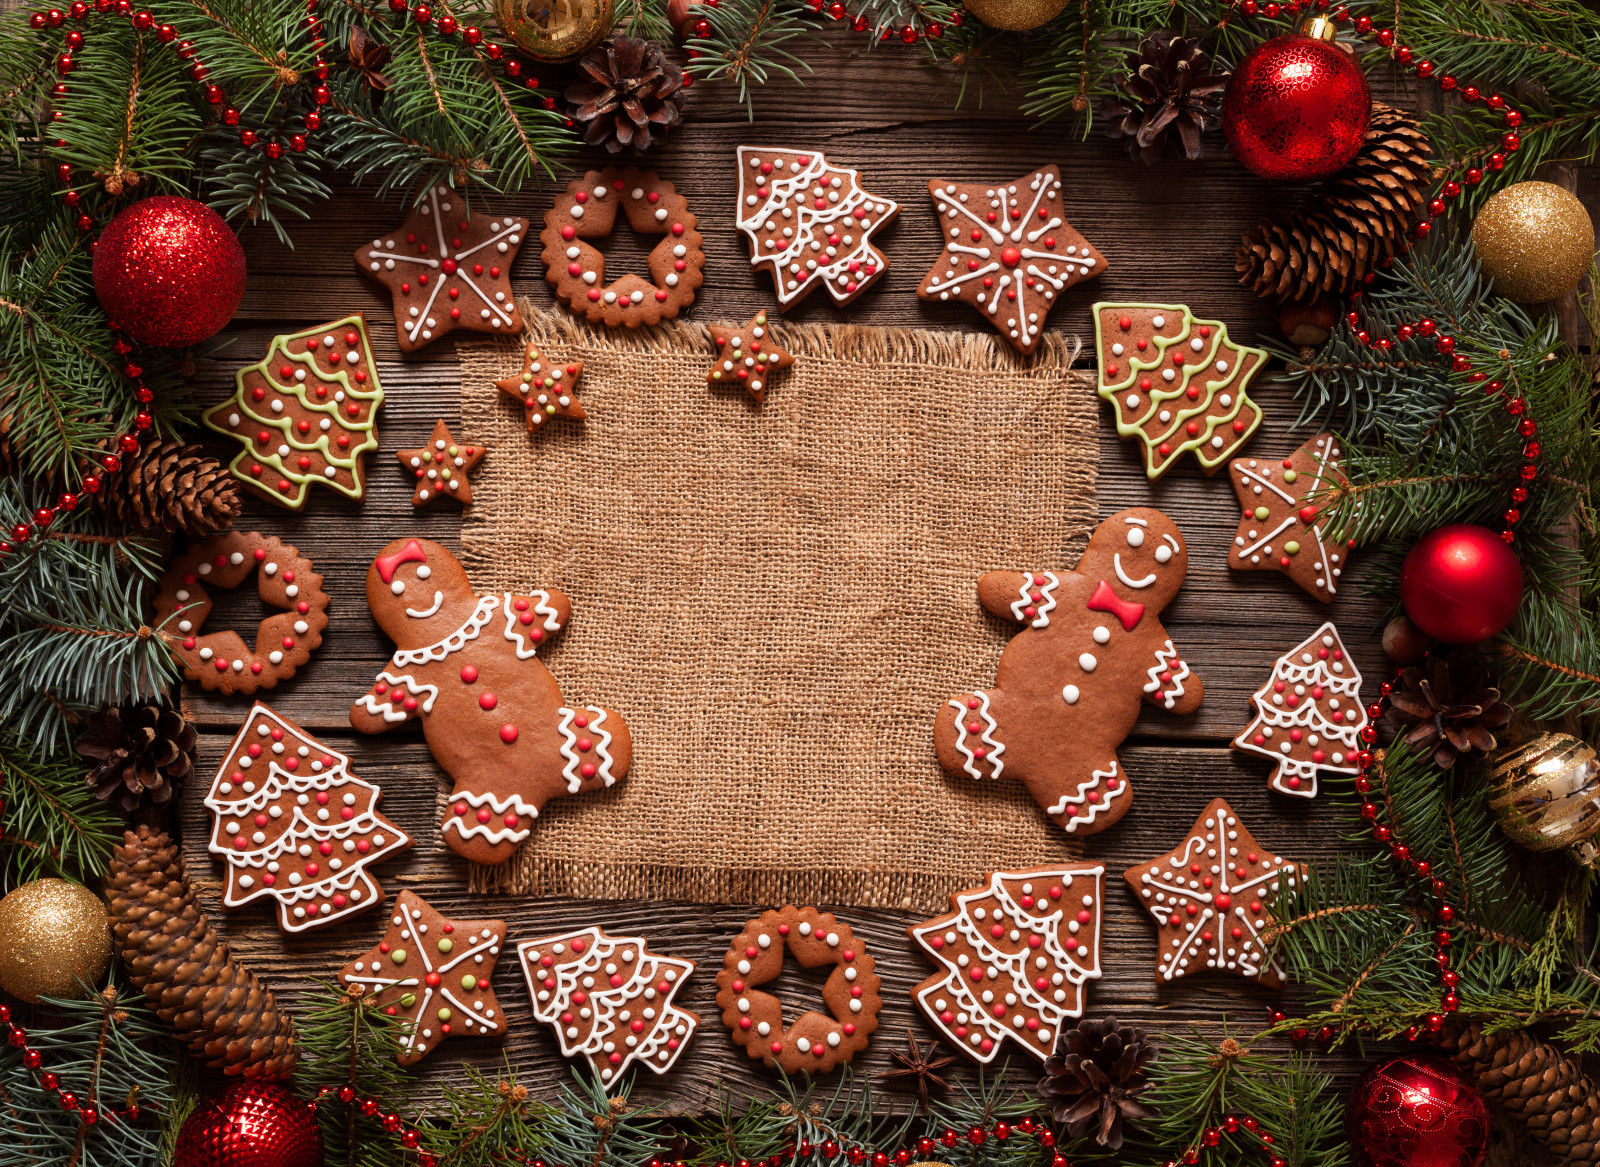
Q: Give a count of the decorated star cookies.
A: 8